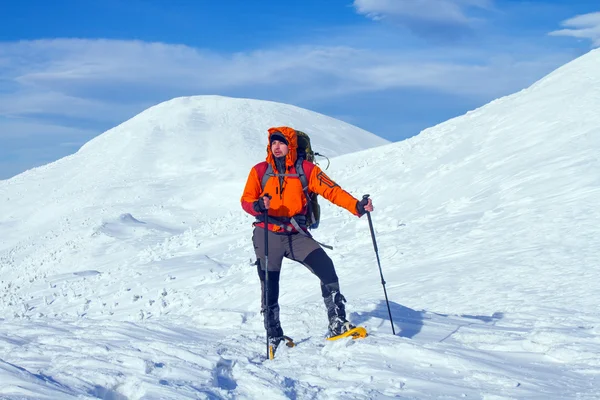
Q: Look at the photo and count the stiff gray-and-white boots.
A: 2